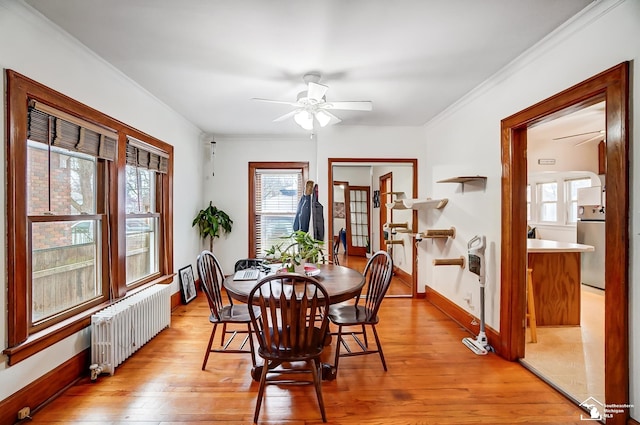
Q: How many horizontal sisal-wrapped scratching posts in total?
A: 2